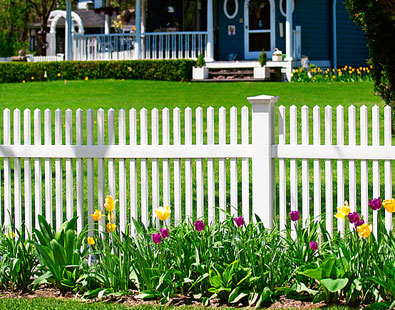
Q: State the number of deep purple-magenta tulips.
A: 9